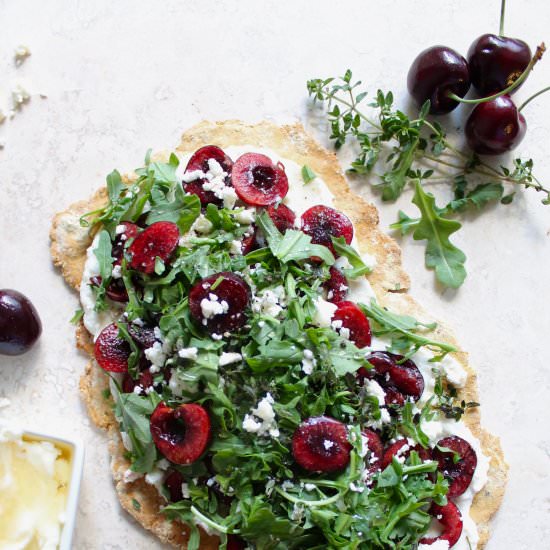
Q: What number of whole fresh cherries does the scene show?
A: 4